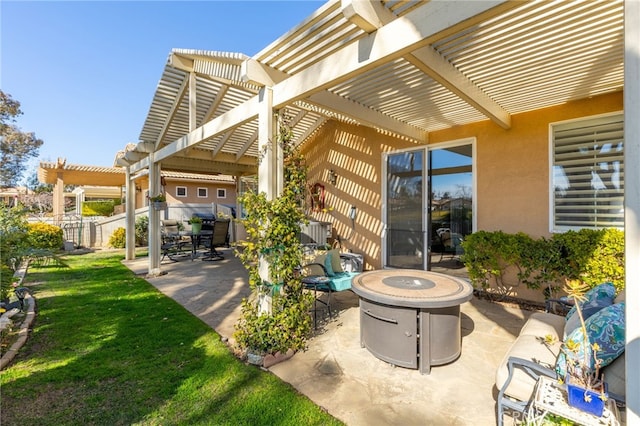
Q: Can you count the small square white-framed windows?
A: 3